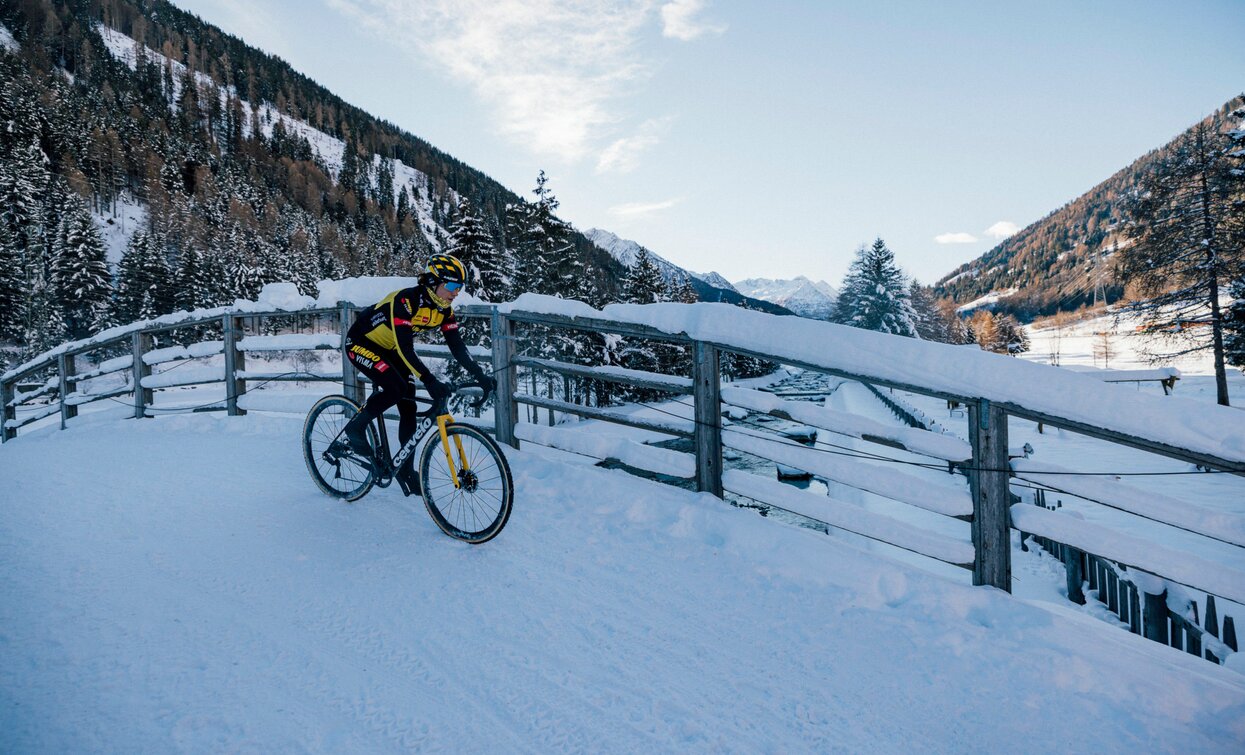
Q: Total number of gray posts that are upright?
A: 8